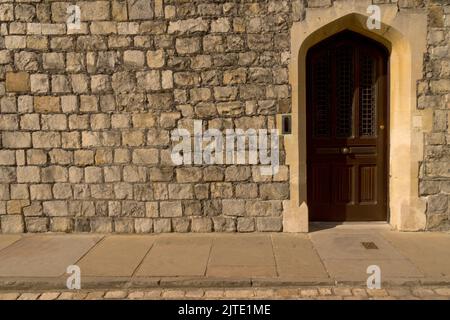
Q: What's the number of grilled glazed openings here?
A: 3